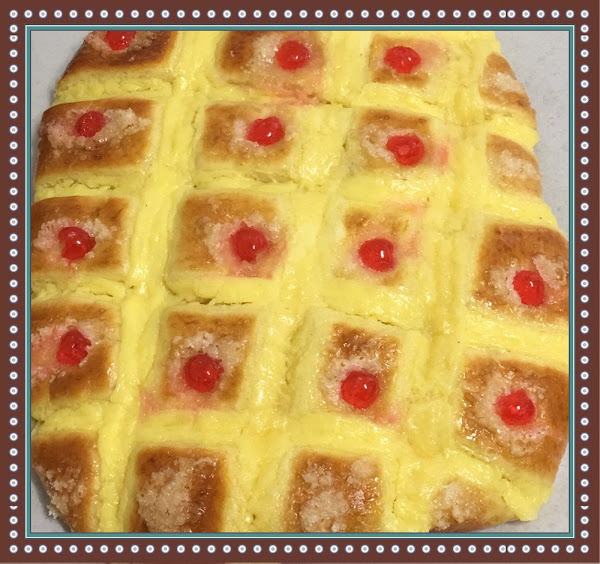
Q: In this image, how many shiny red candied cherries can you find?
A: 14